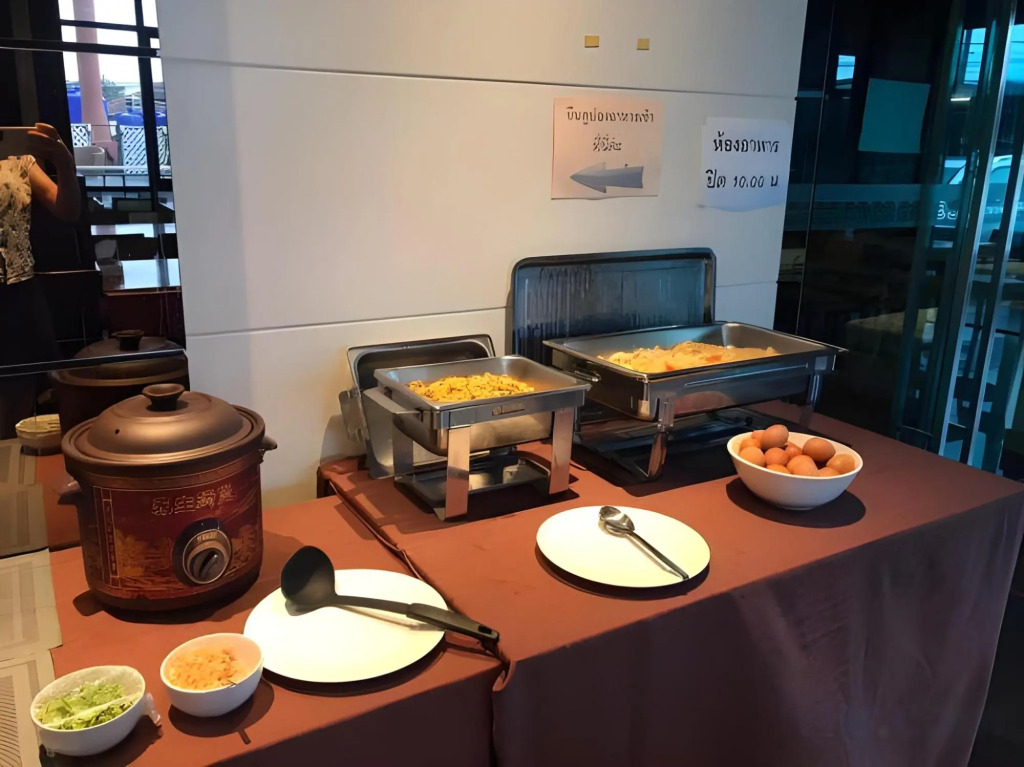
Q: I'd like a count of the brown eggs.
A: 11